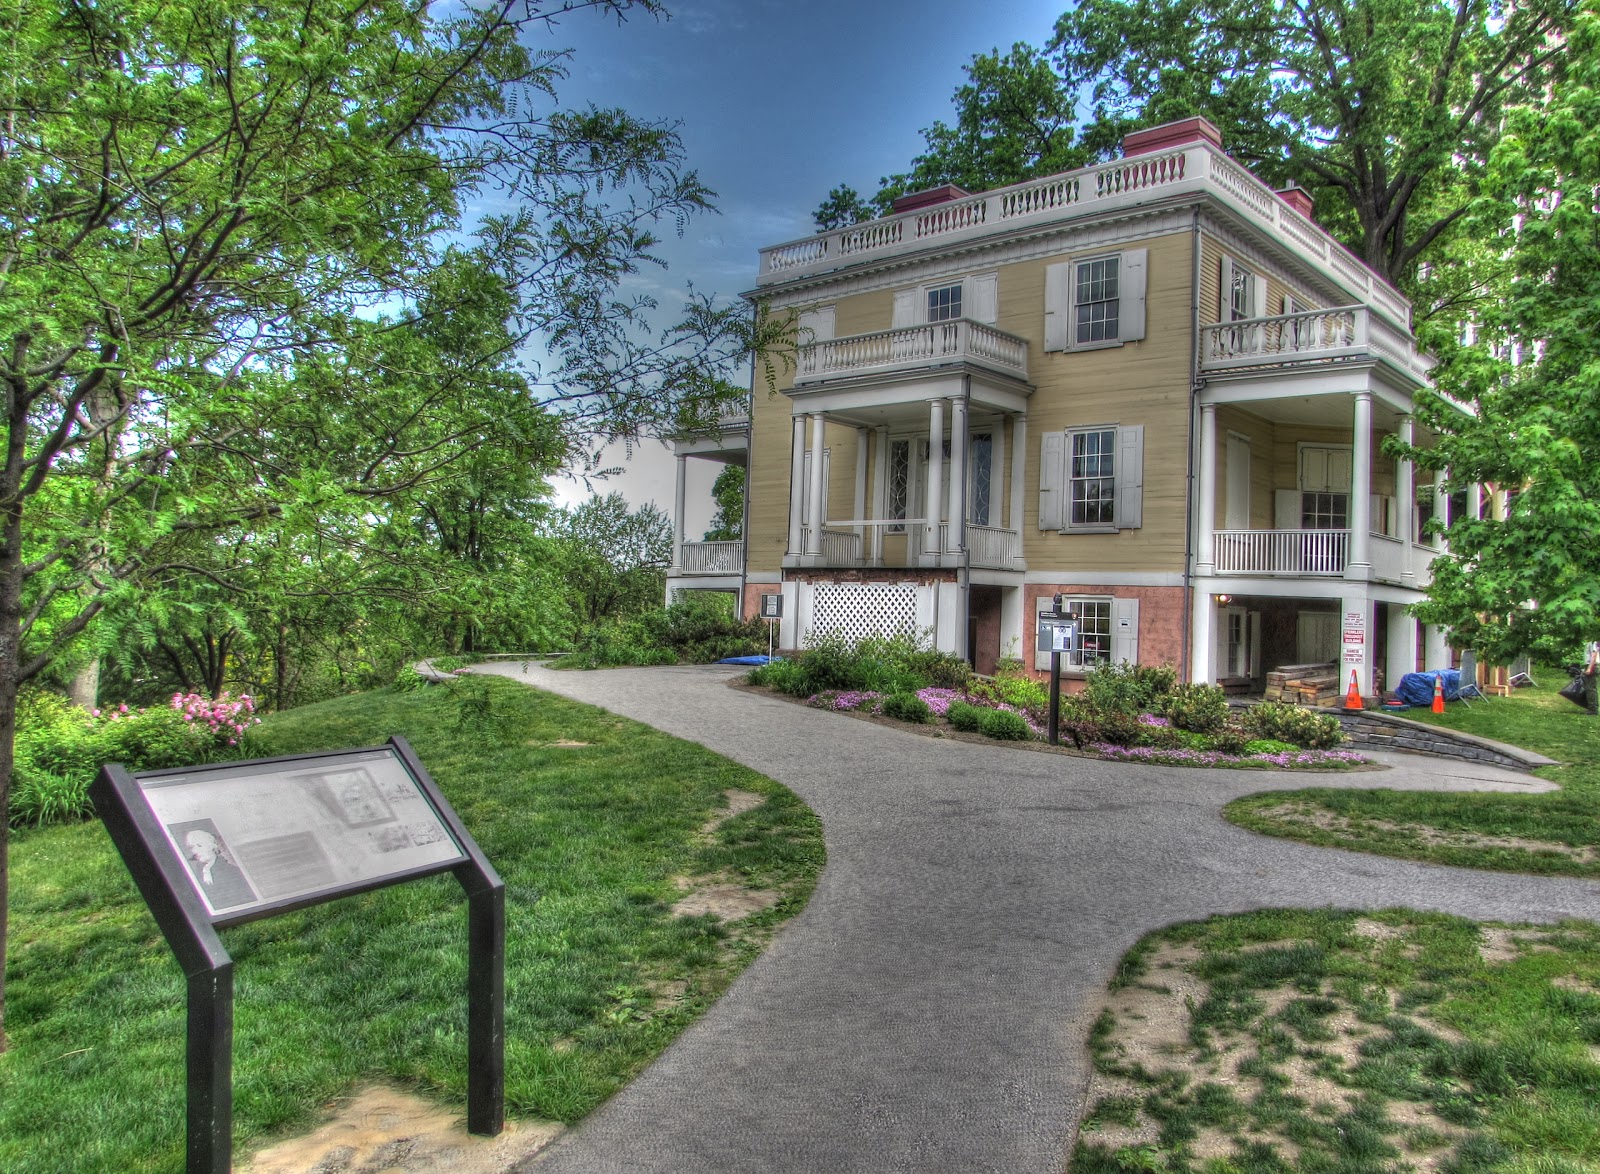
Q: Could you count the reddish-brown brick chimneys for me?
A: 3